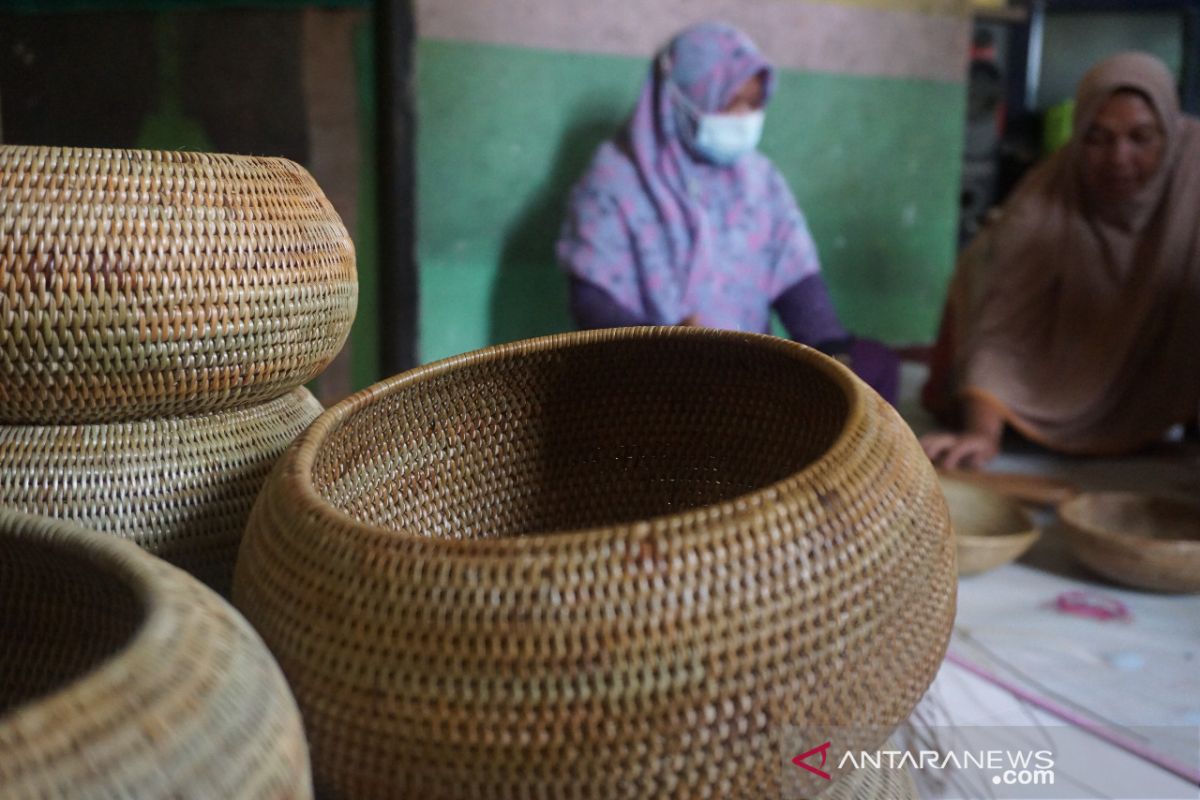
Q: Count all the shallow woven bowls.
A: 2